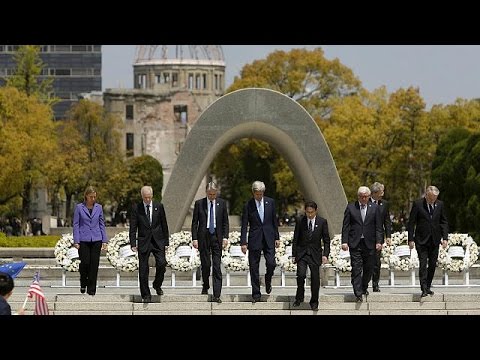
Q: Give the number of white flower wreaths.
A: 8